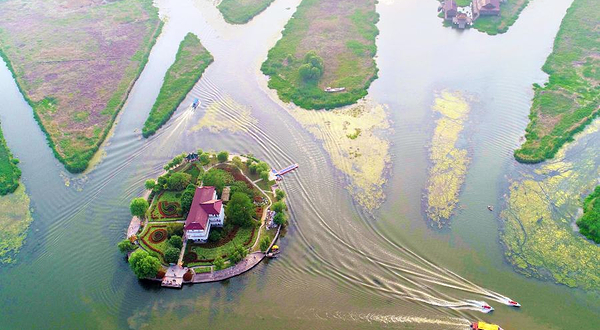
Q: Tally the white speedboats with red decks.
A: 2